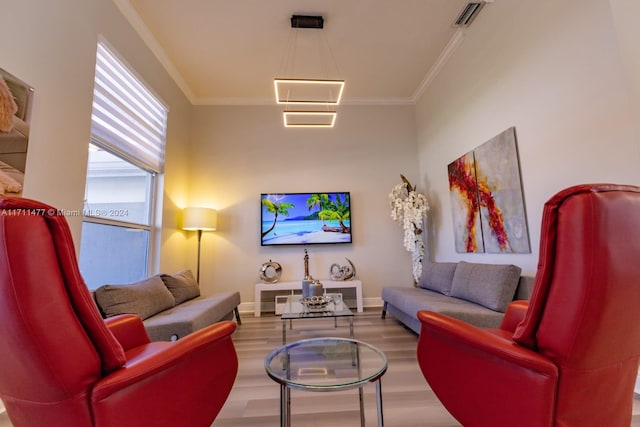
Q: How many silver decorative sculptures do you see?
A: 2